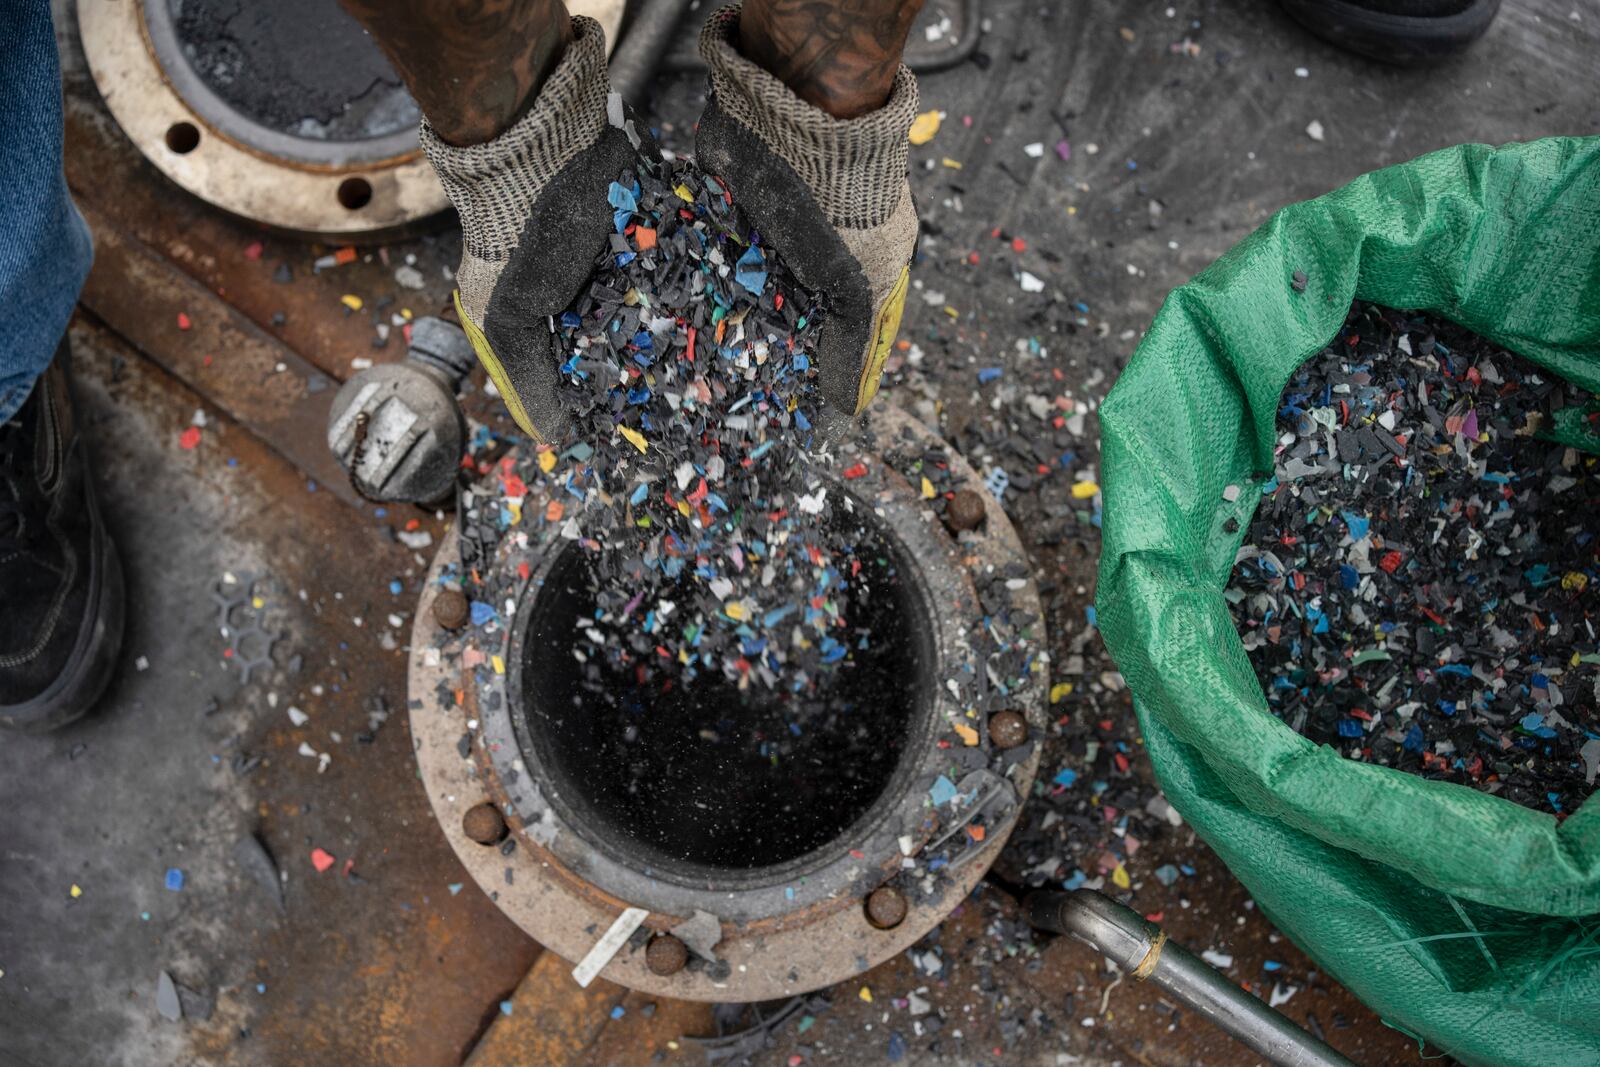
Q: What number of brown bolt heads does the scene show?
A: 6